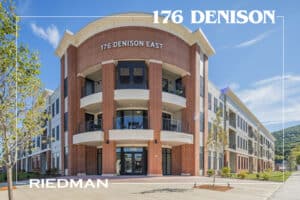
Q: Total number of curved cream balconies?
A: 6